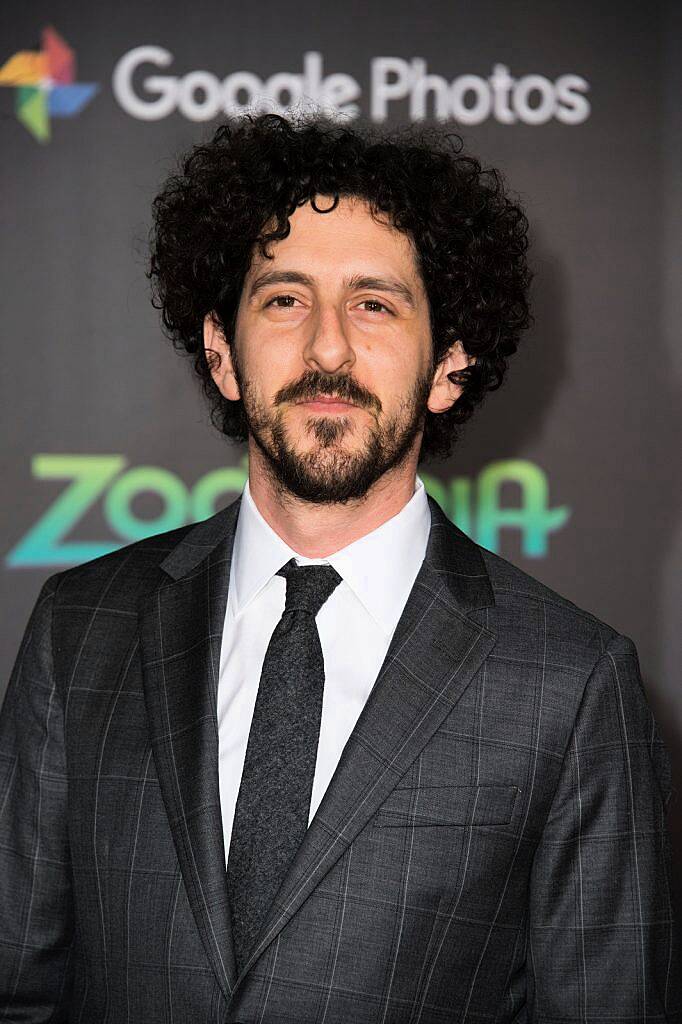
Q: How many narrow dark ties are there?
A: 1